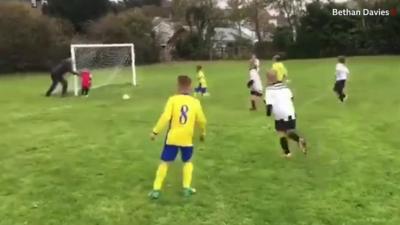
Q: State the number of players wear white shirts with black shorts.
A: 3